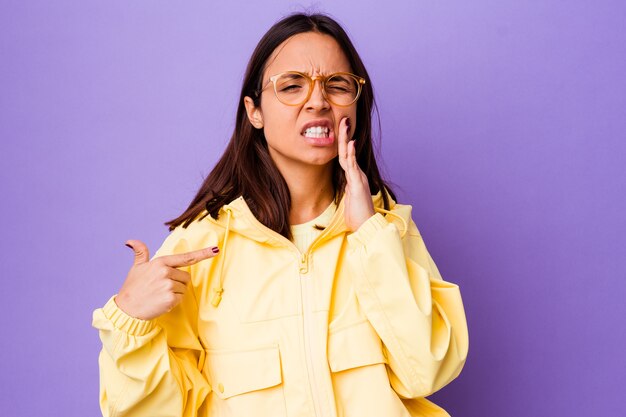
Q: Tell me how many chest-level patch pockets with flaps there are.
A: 2